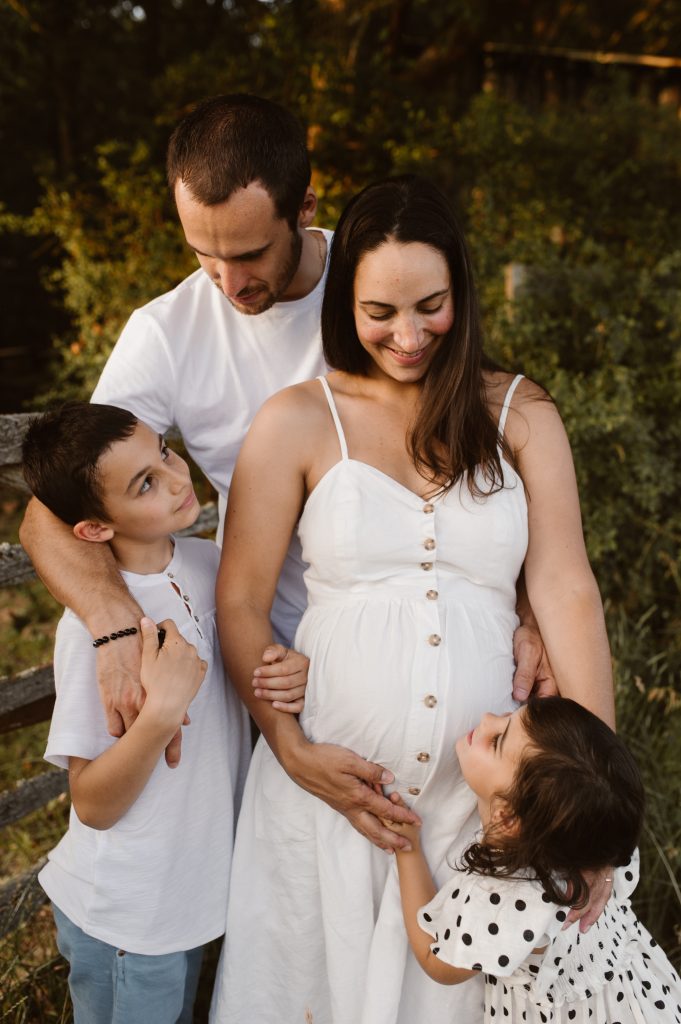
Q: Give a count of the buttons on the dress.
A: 8